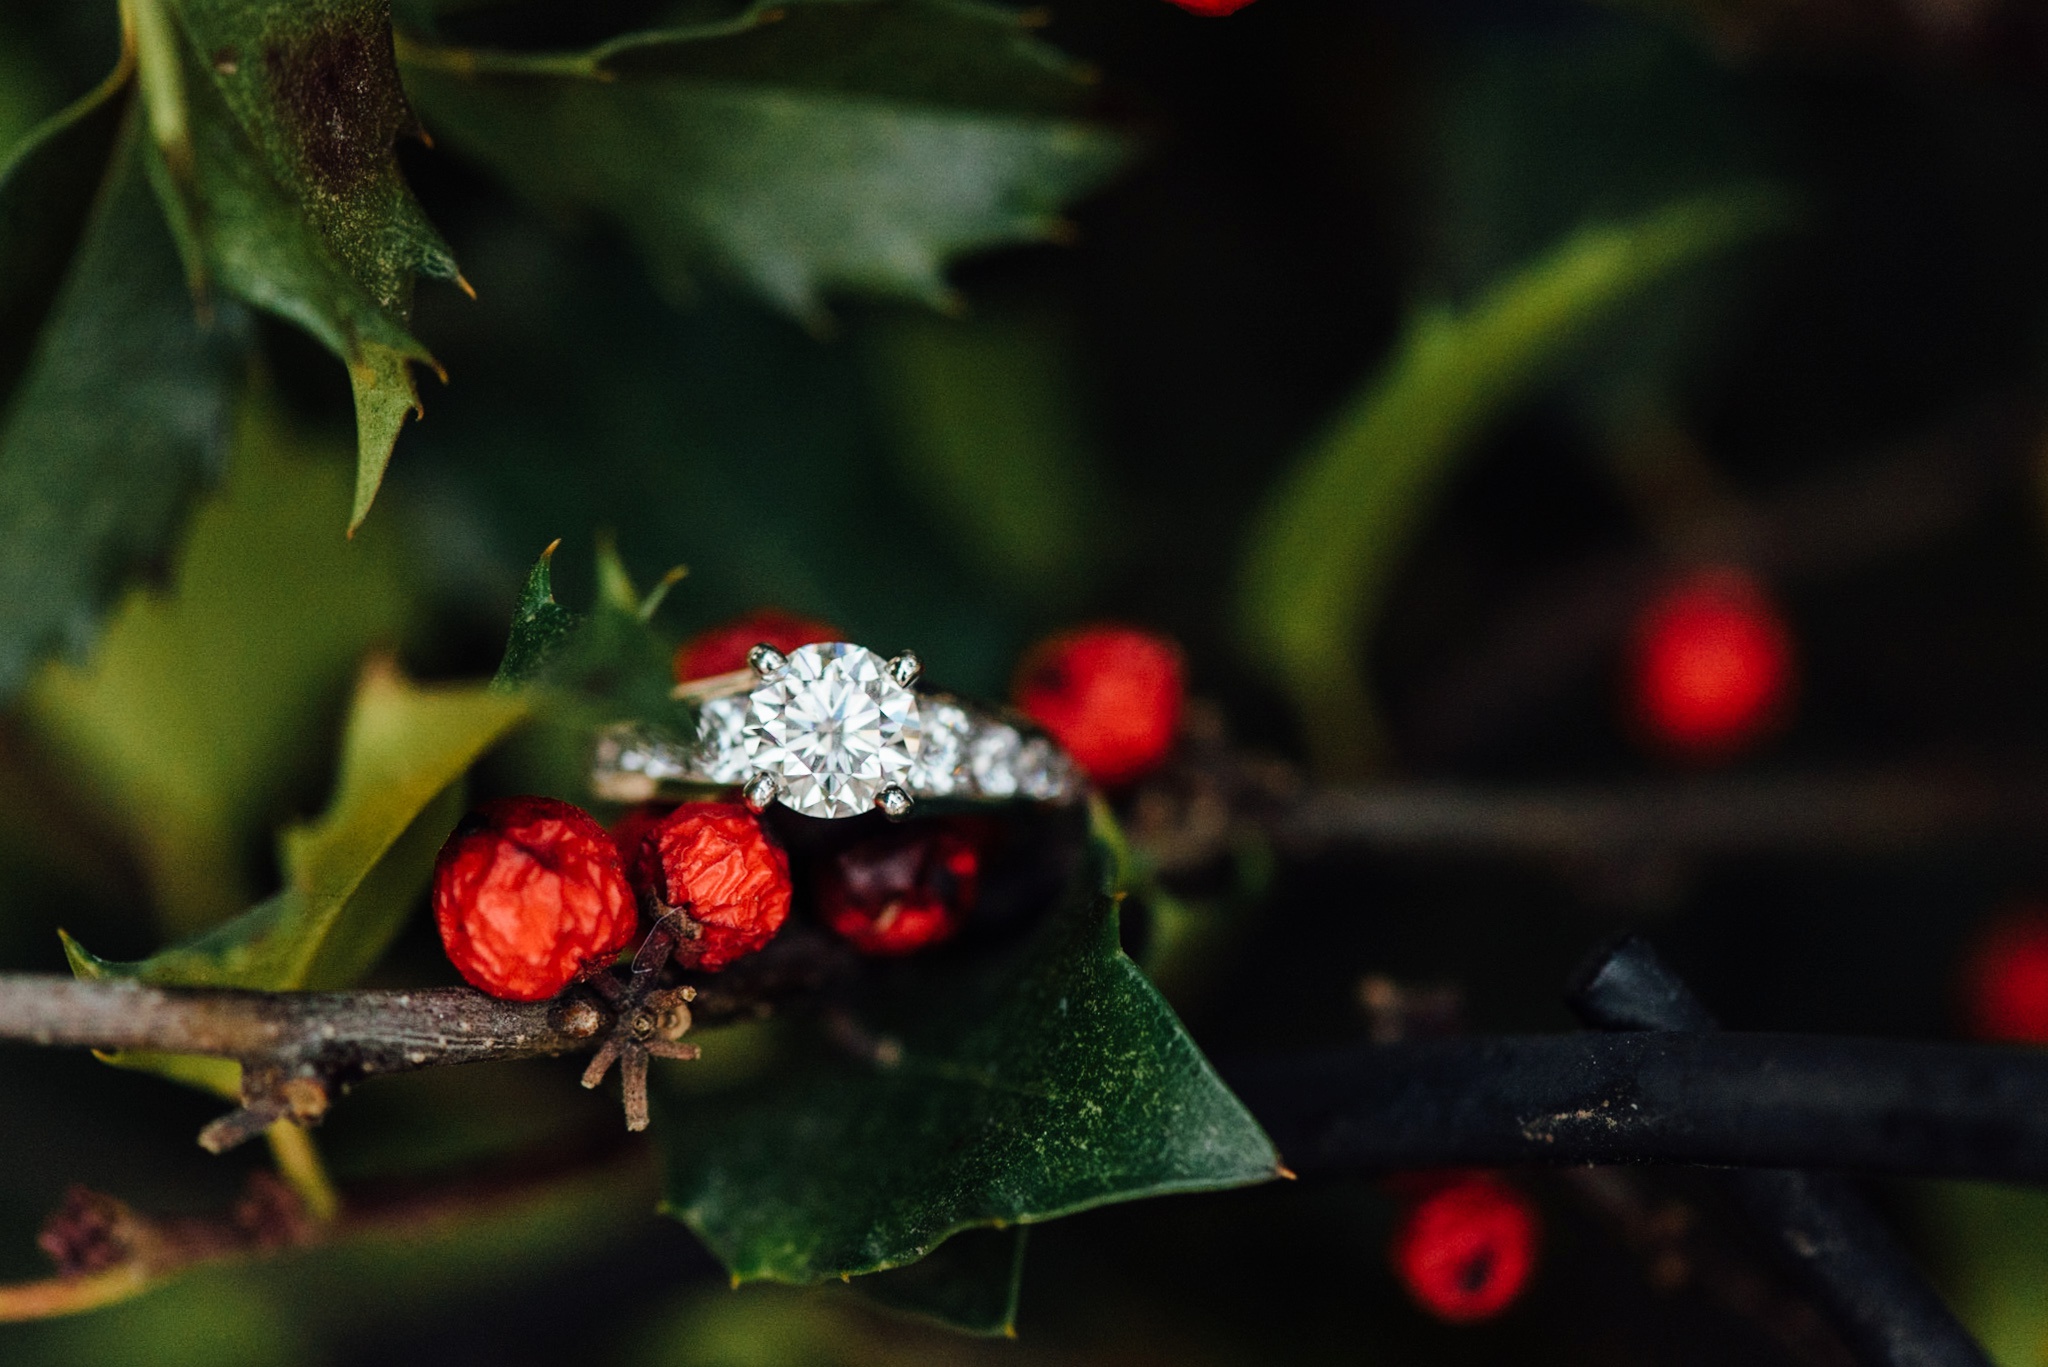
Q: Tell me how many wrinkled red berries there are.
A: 2